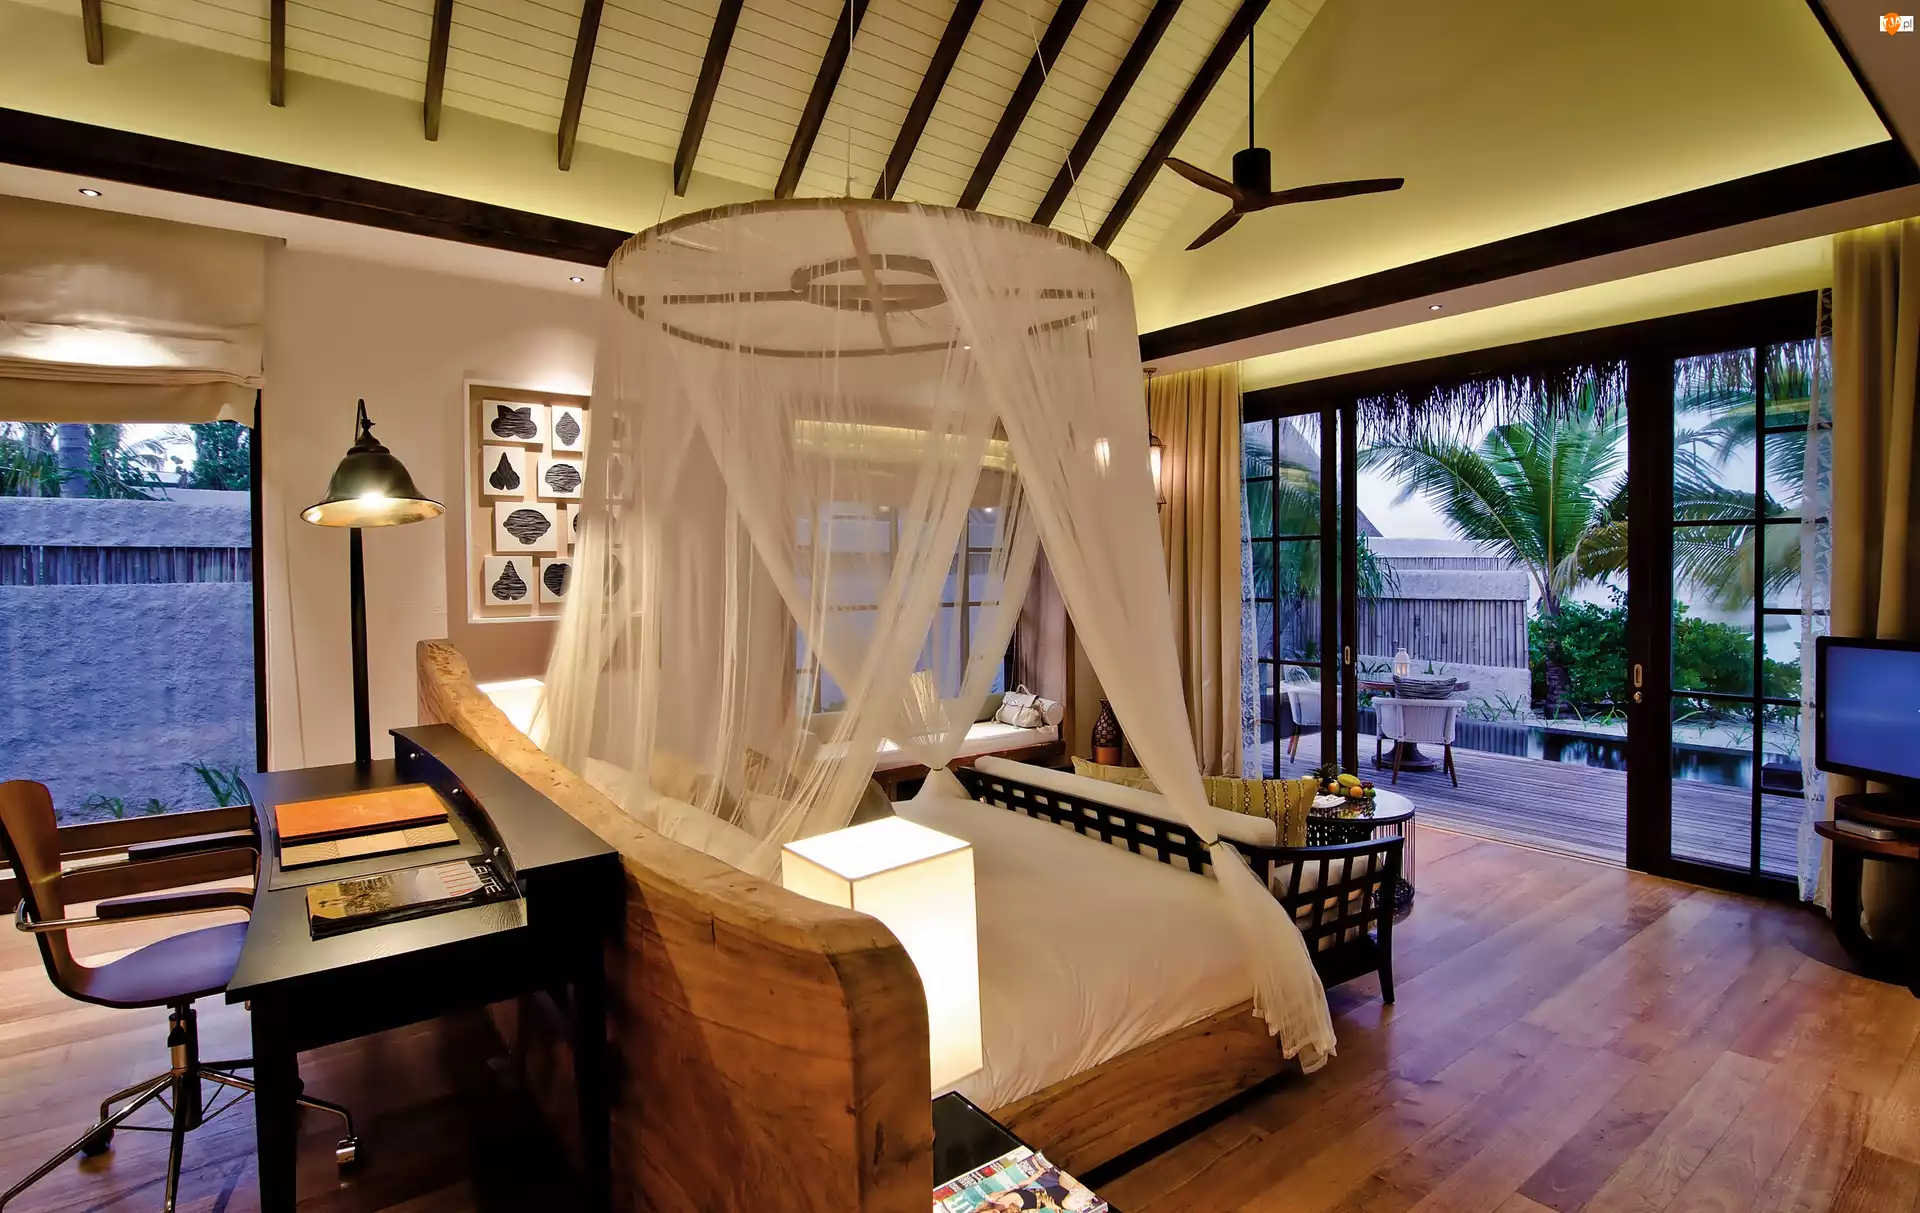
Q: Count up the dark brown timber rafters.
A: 10